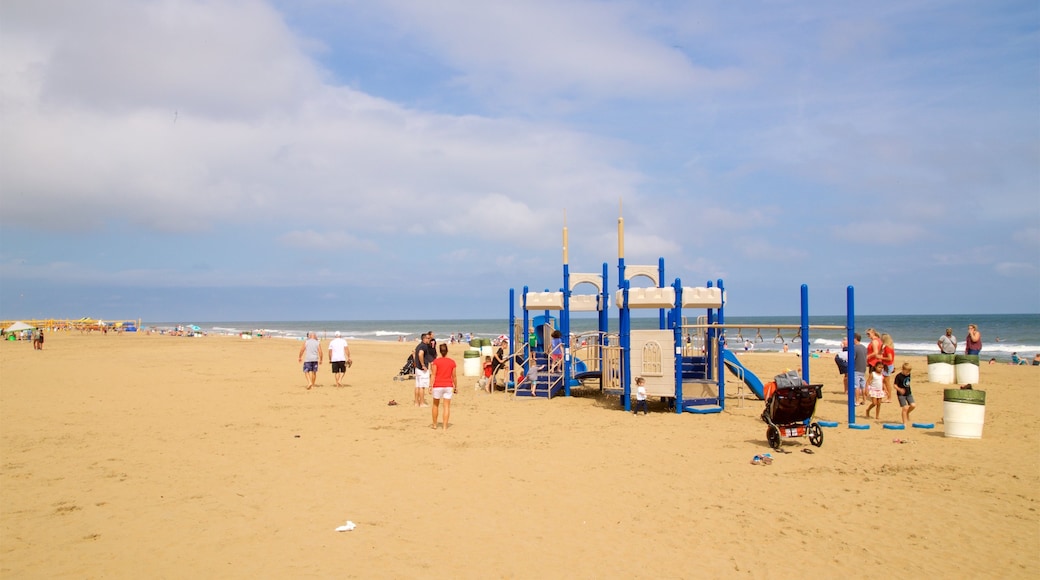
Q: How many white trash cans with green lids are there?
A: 6